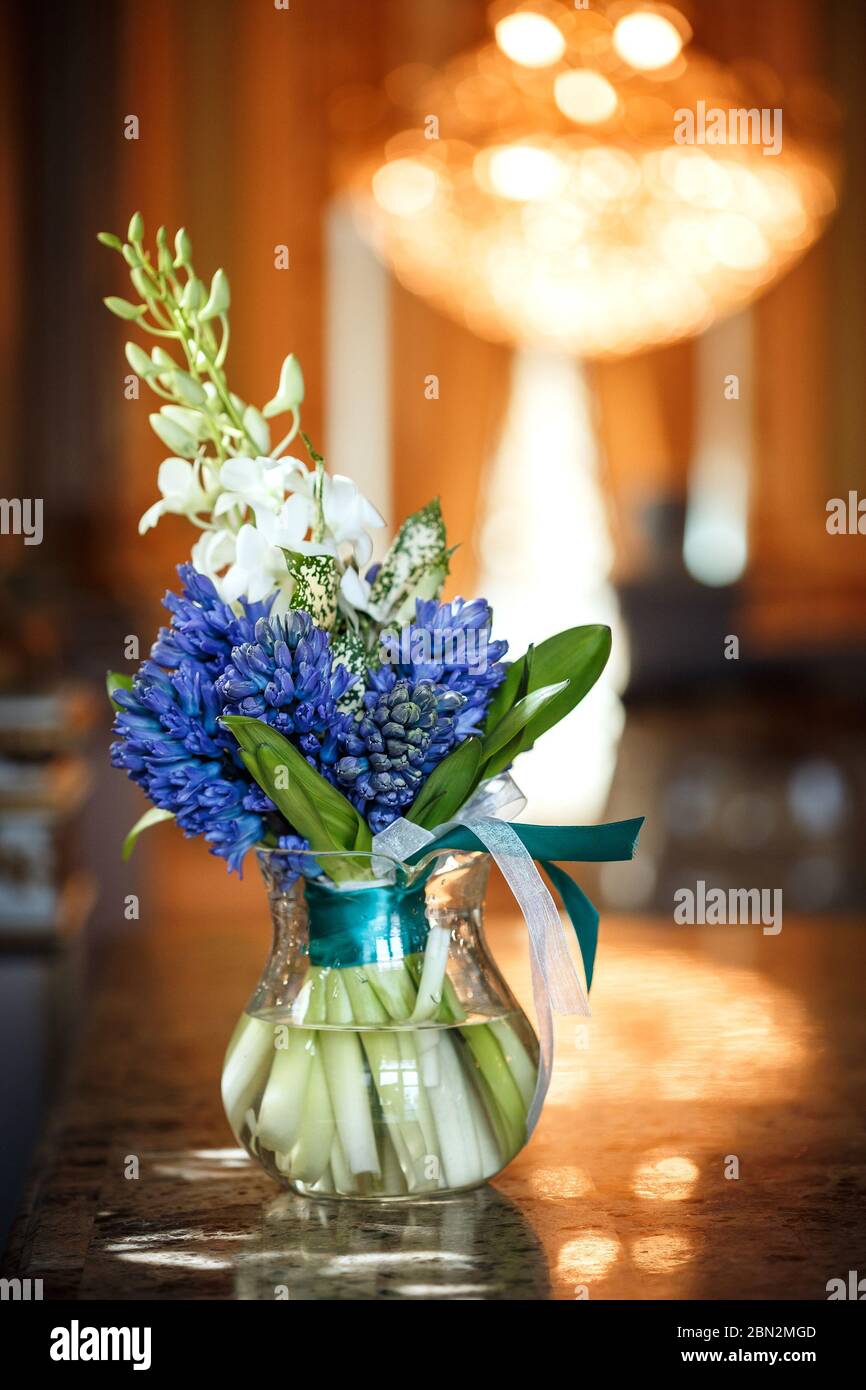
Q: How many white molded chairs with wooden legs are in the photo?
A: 0